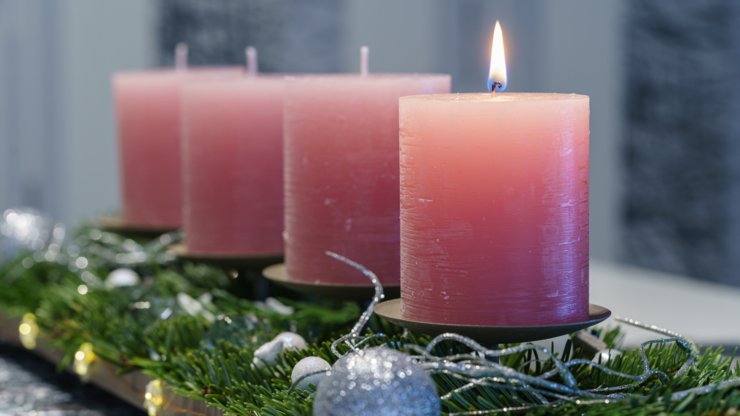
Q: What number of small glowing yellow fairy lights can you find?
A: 3